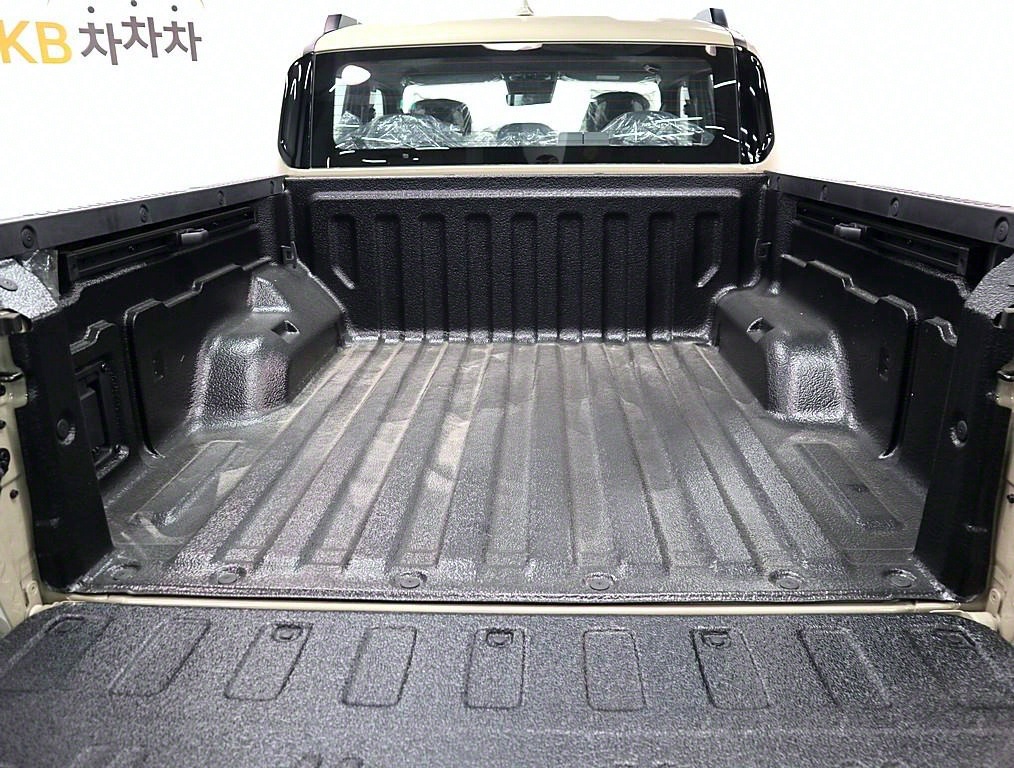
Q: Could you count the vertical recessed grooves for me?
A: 9